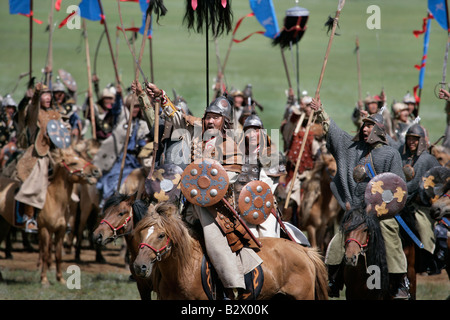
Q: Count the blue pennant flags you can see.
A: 6